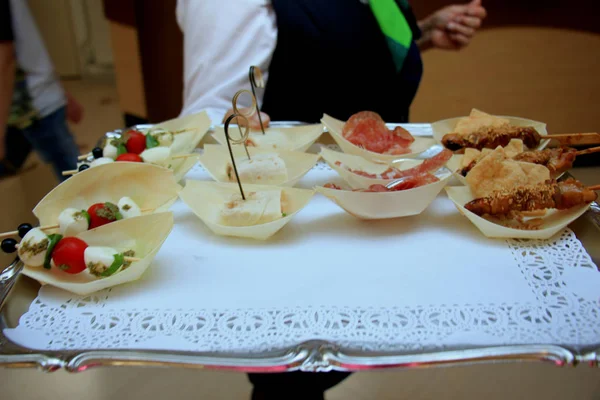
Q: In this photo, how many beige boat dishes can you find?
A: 13